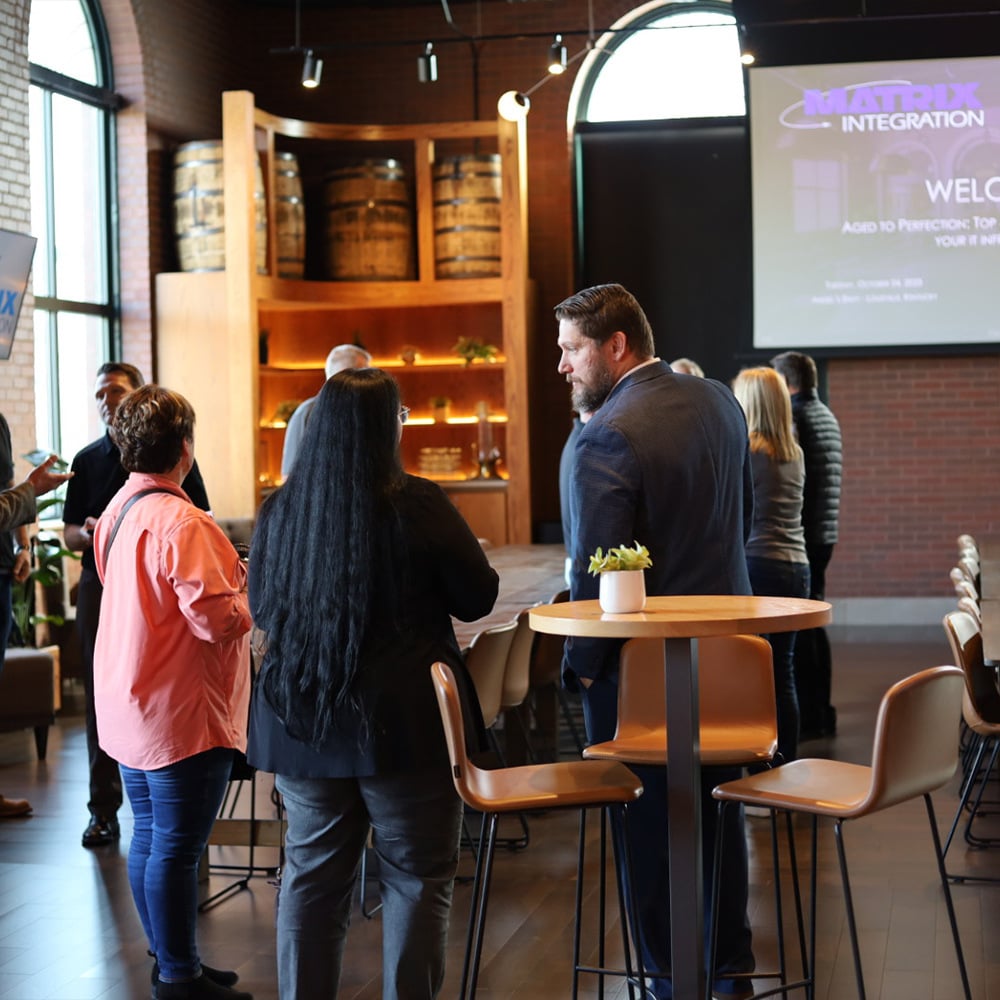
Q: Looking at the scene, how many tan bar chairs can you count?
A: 3